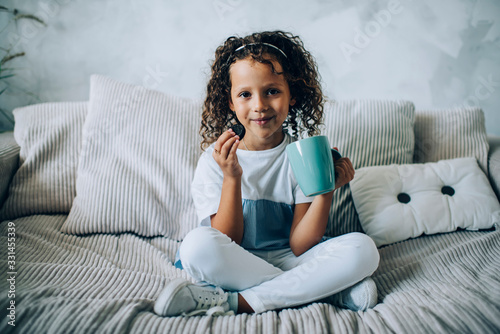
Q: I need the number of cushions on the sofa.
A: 5